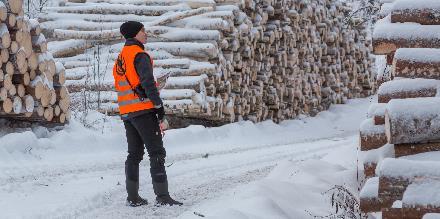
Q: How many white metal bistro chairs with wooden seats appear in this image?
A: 0